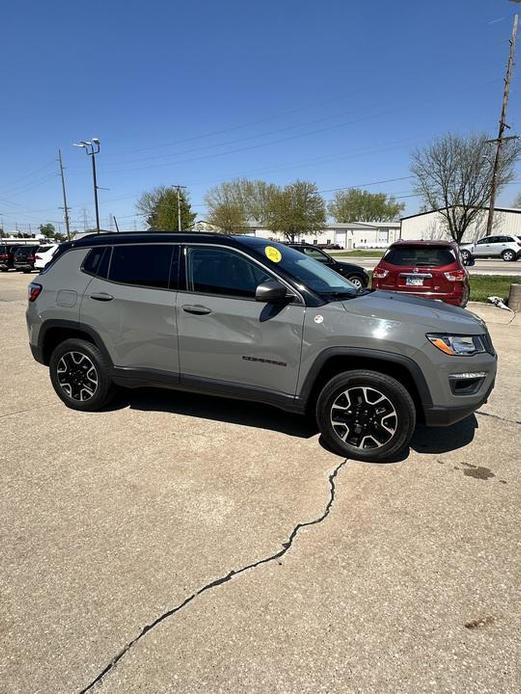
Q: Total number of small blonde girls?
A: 0